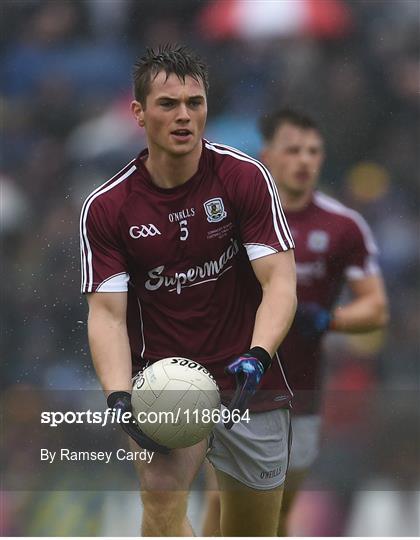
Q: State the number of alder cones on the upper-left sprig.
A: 0